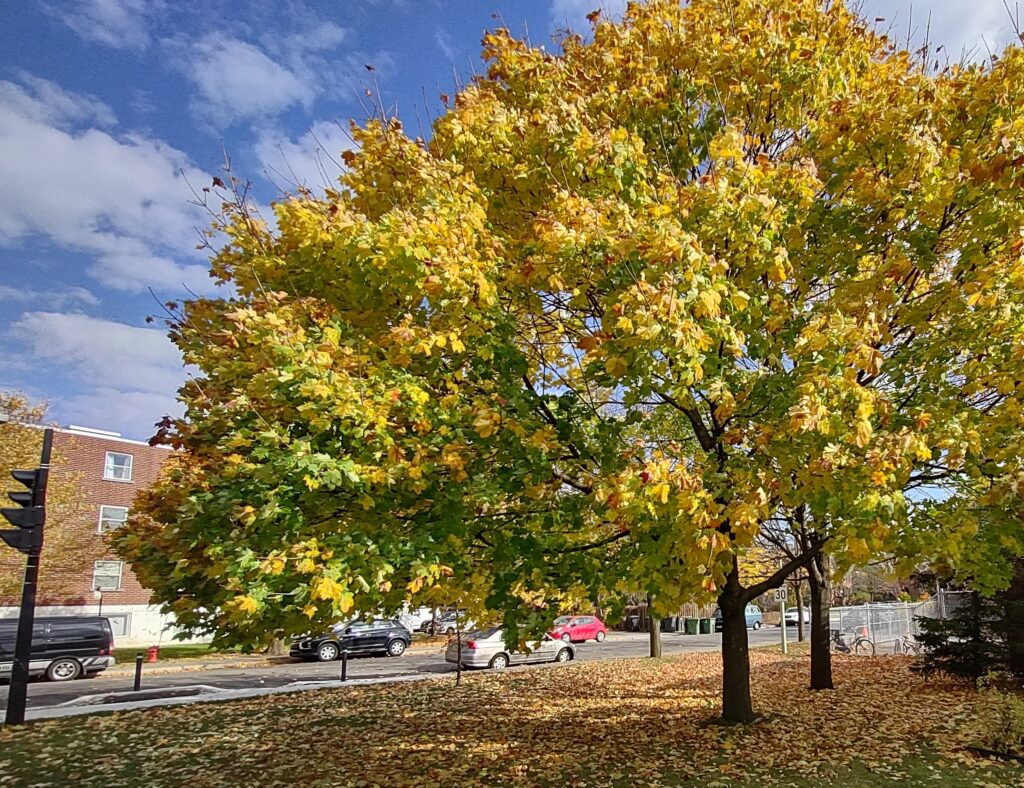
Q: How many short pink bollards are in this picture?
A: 0